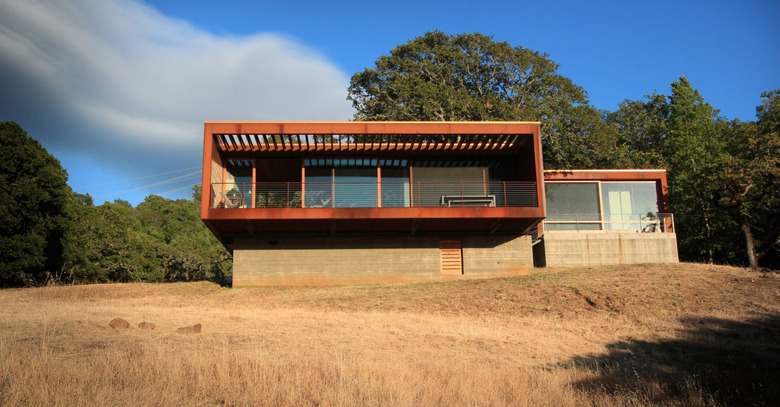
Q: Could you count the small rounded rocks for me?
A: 3